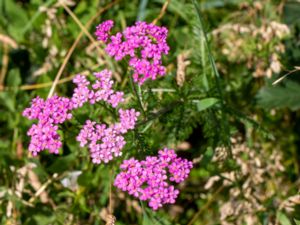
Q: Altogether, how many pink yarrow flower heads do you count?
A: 5